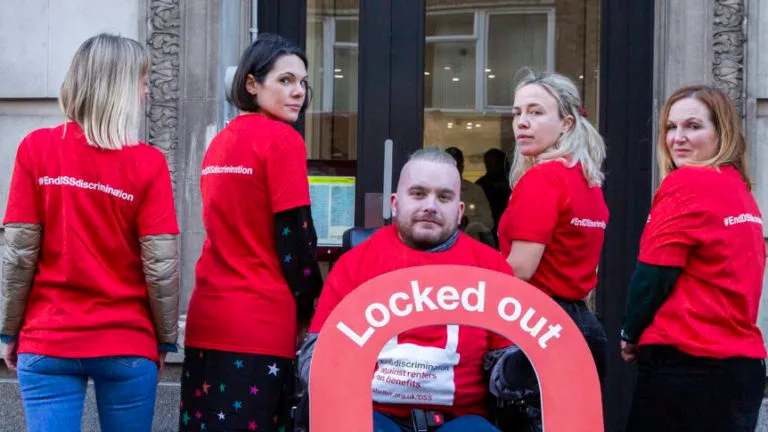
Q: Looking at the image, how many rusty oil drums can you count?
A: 0